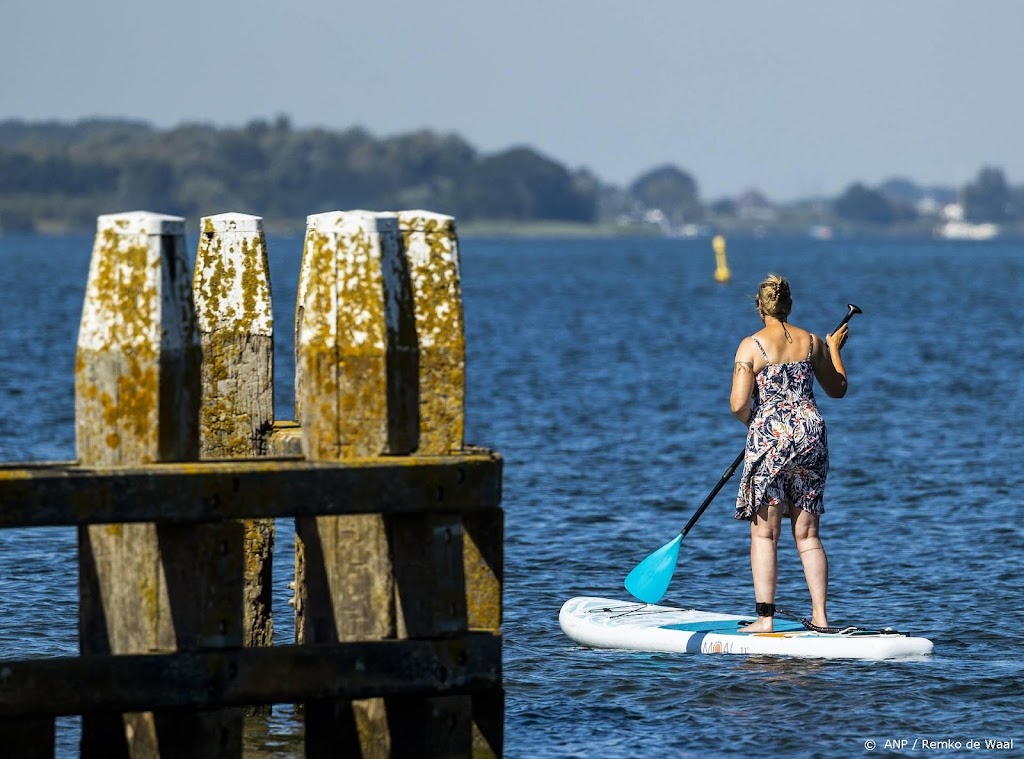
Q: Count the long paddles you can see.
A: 1